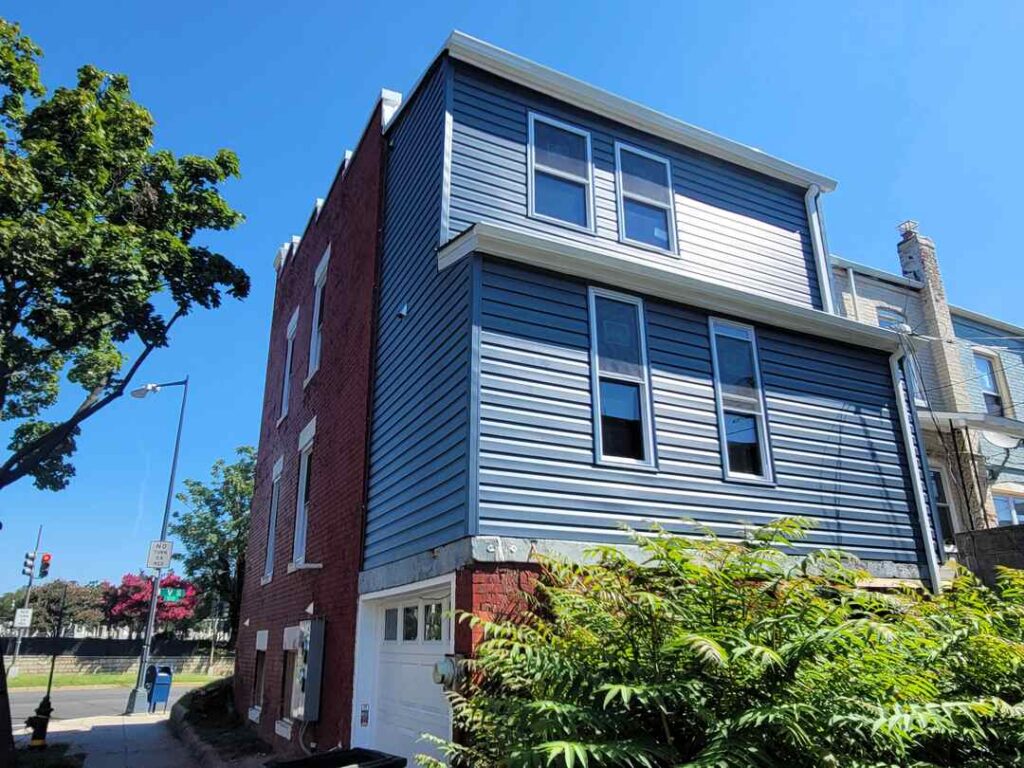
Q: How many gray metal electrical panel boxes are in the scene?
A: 1